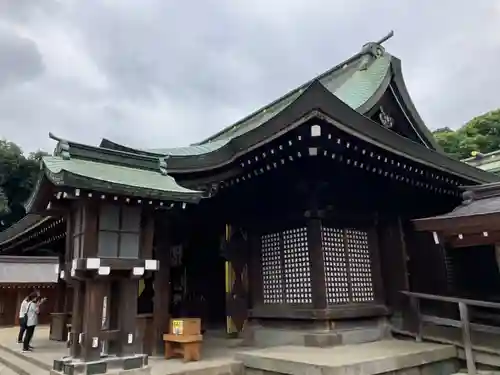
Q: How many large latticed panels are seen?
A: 2